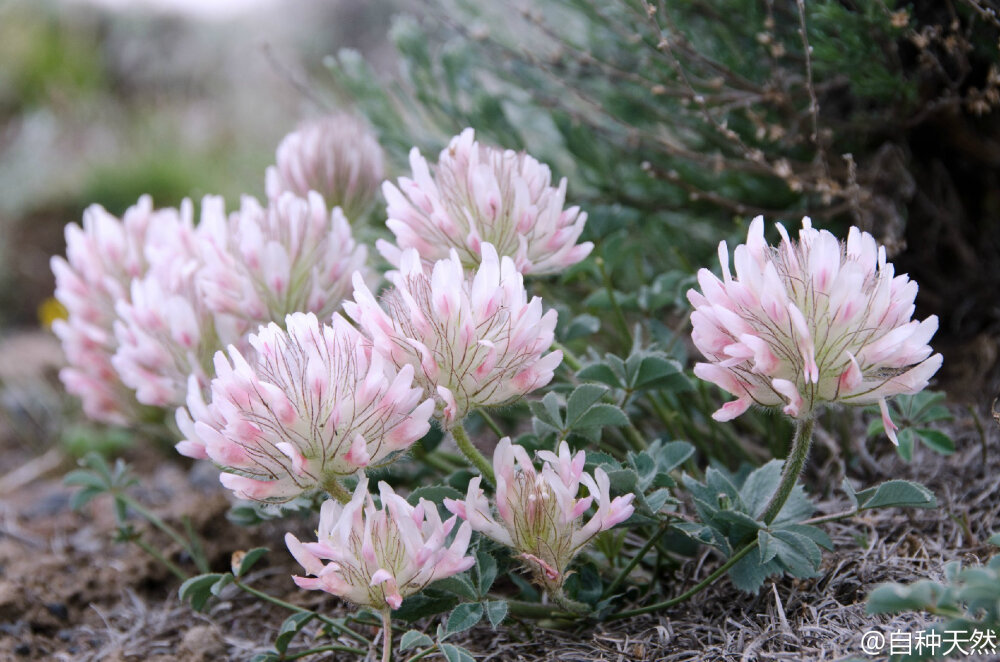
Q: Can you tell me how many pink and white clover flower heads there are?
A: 10